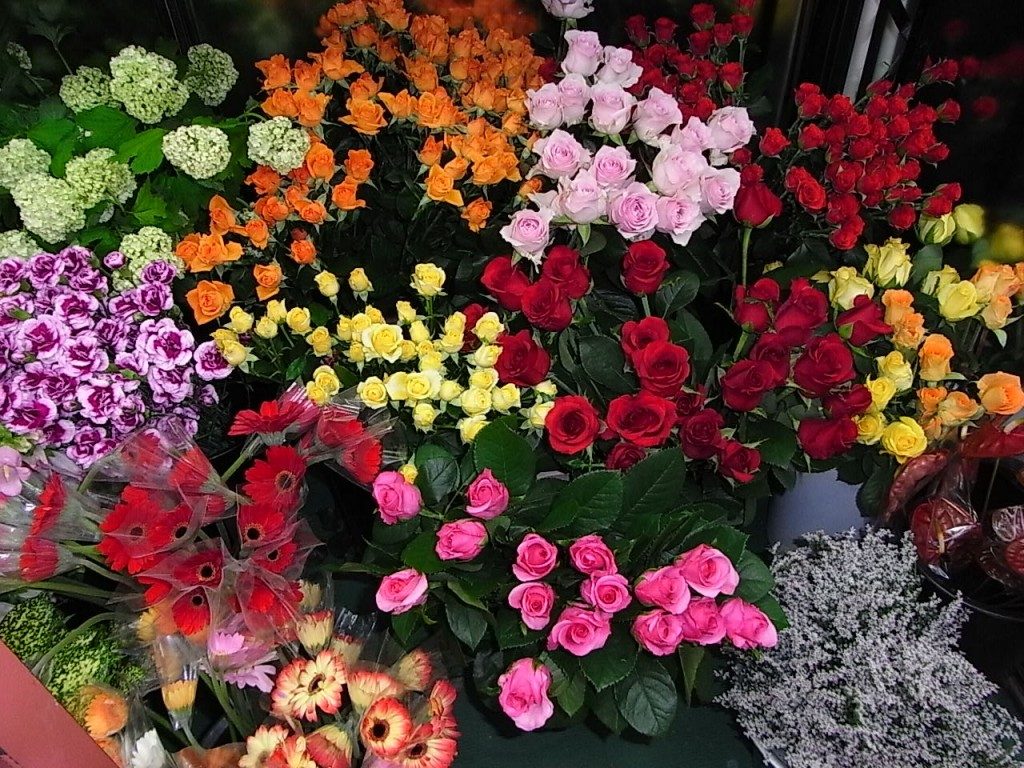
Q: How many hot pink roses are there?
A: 15